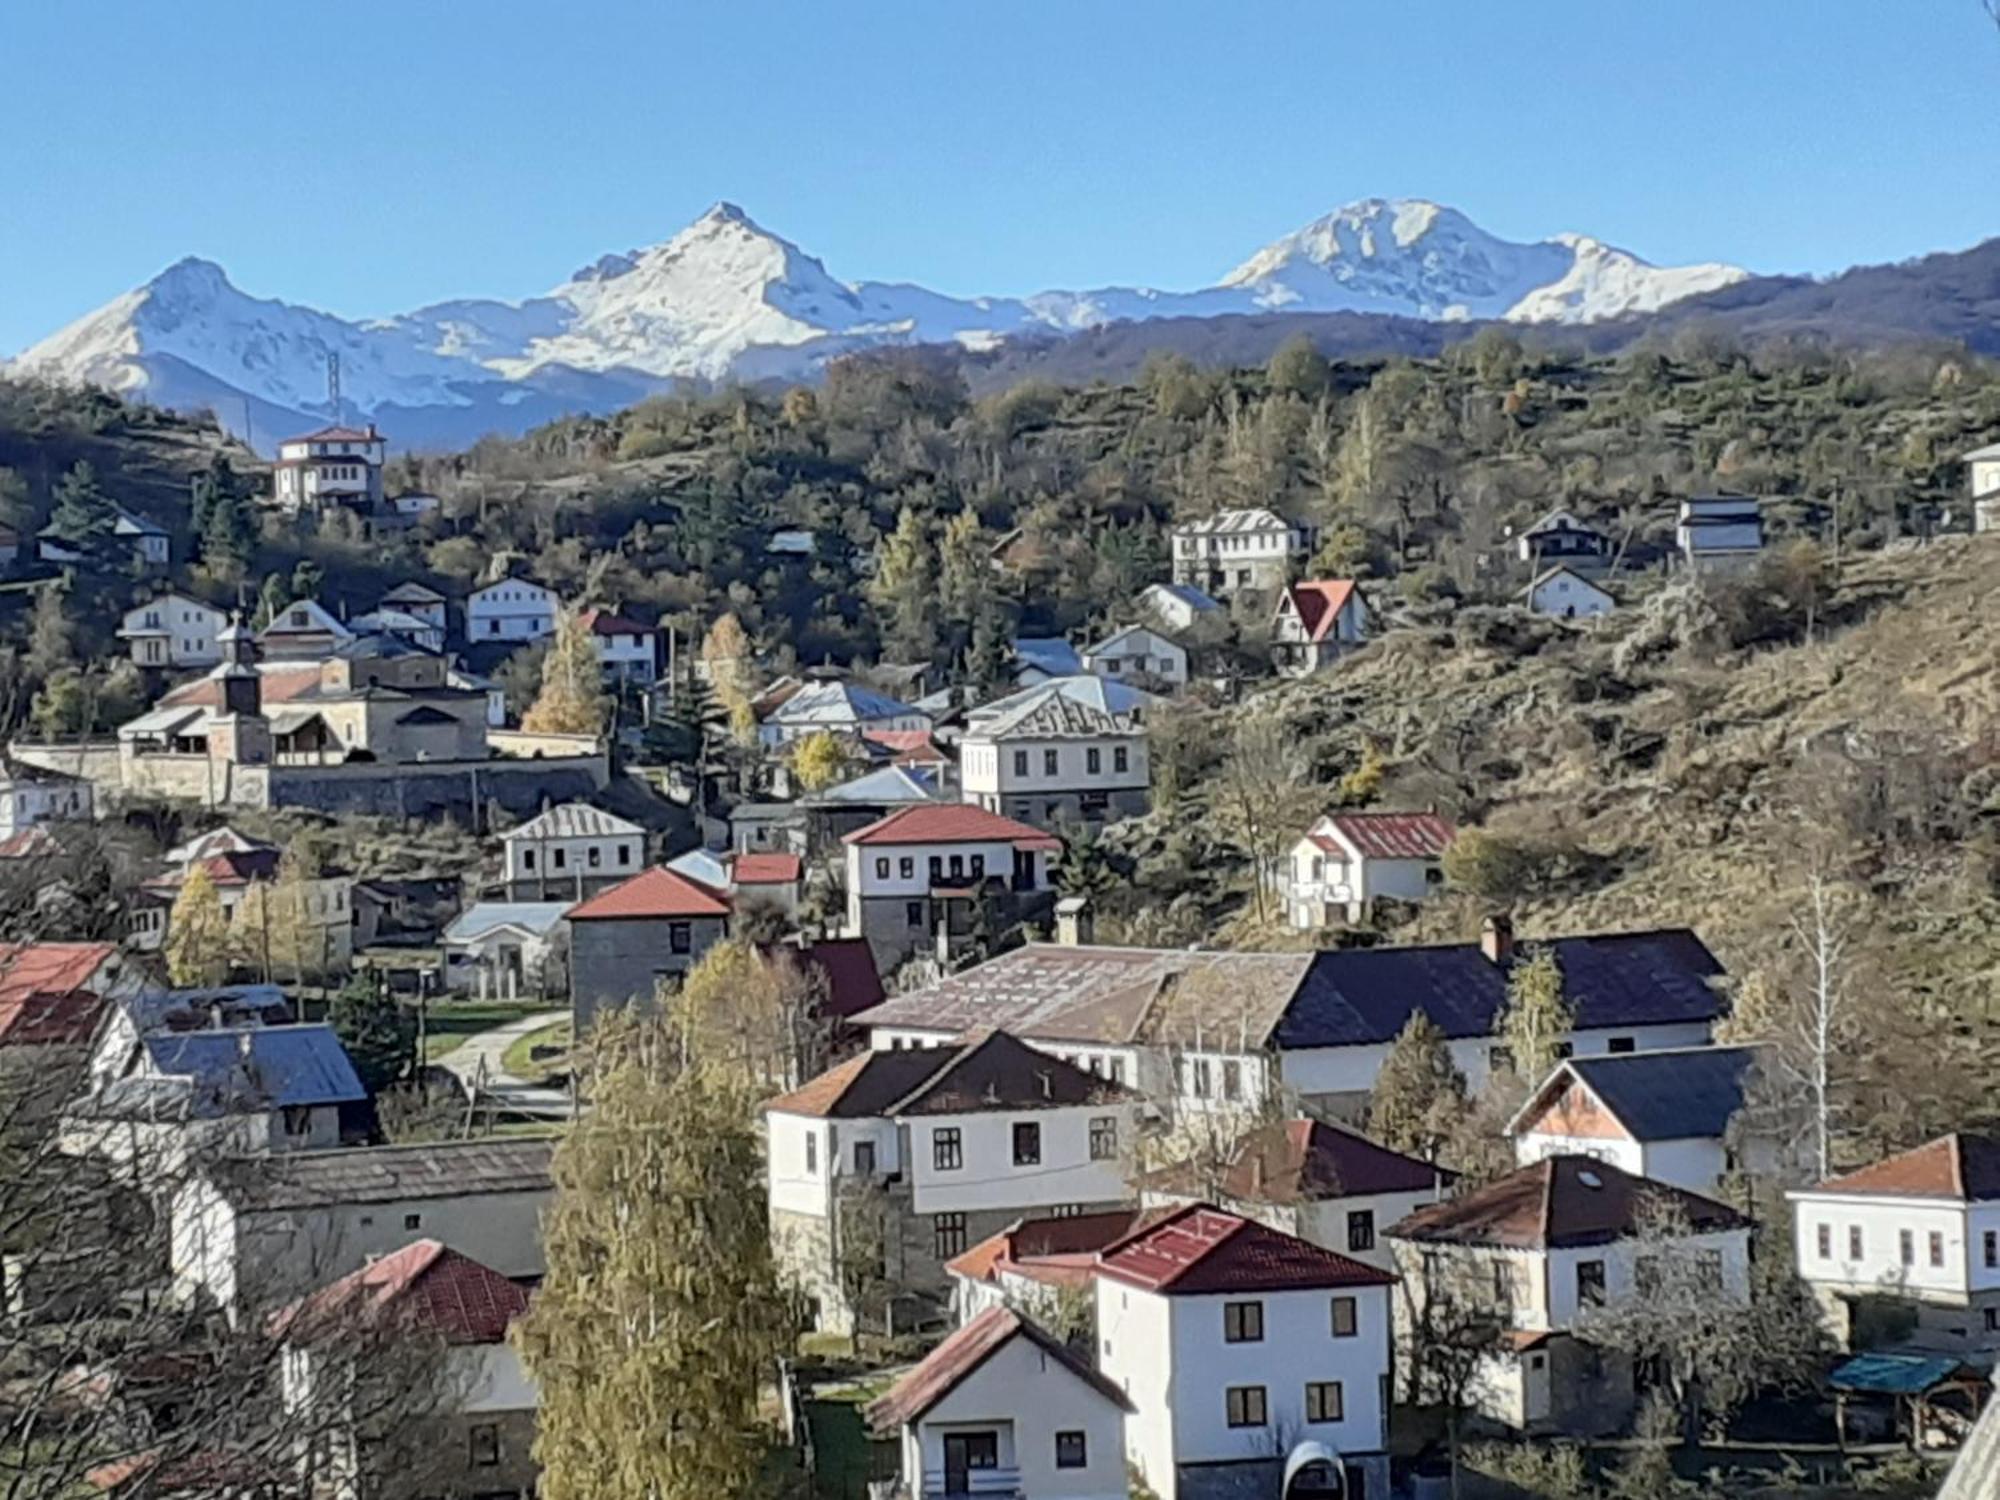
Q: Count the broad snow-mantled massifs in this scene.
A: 3